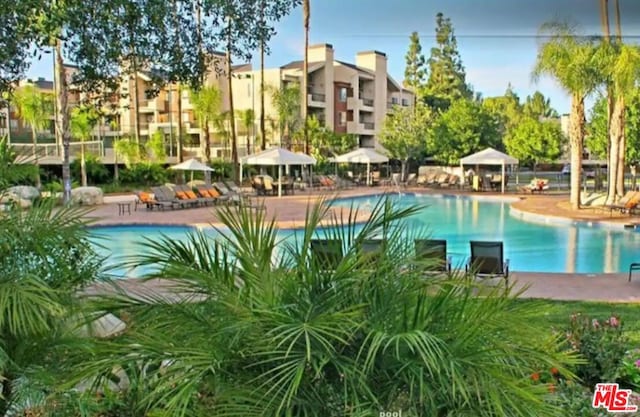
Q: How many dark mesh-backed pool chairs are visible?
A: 4